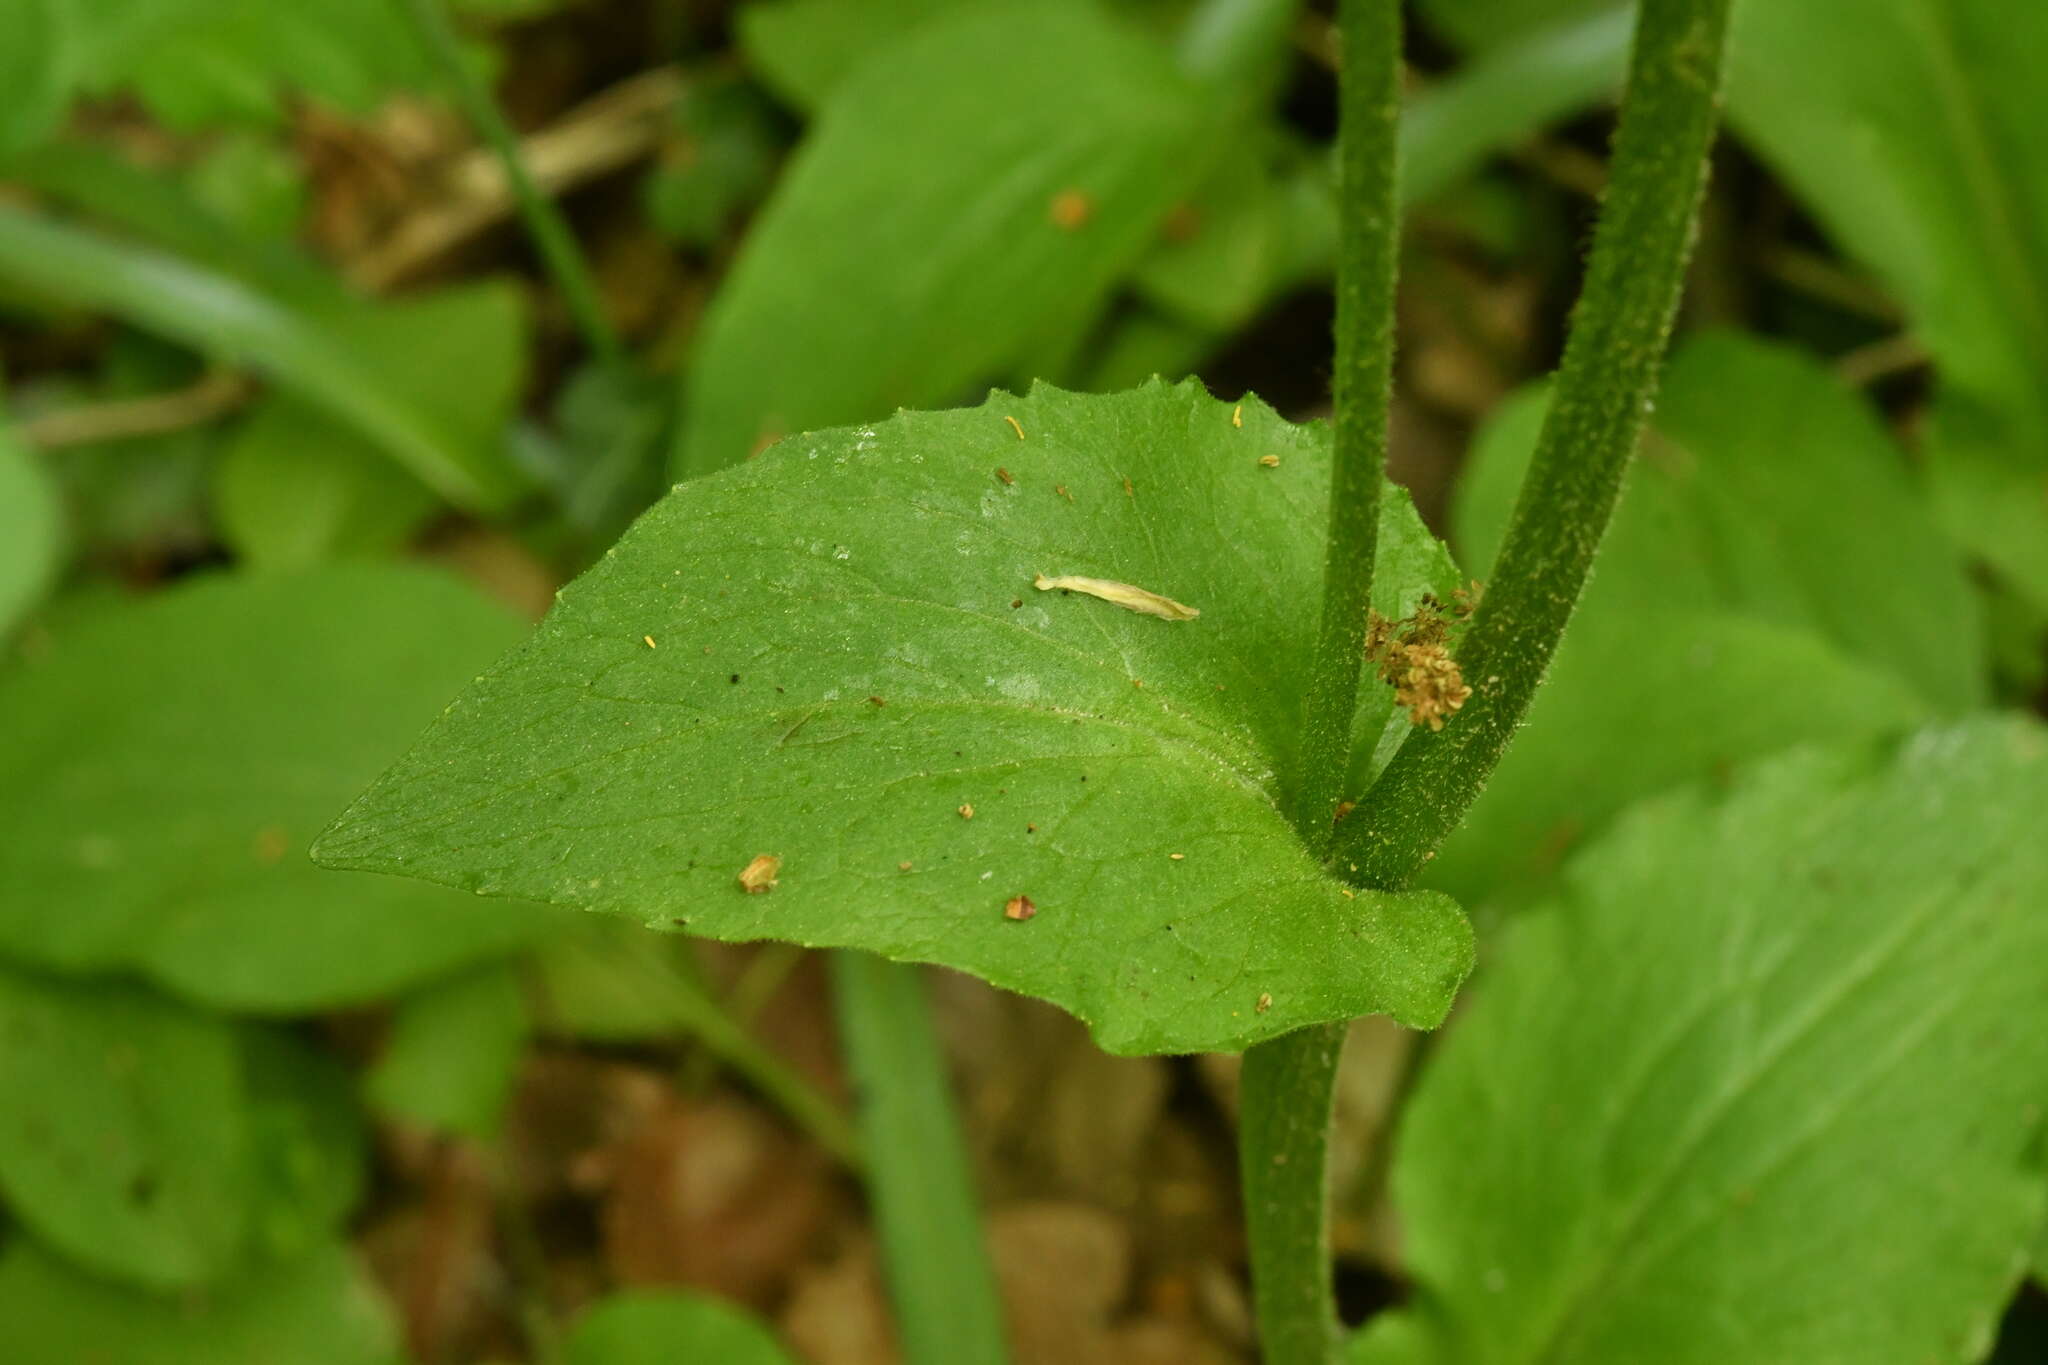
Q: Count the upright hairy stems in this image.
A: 2